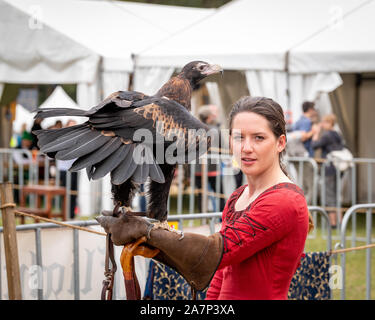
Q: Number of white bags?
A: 1